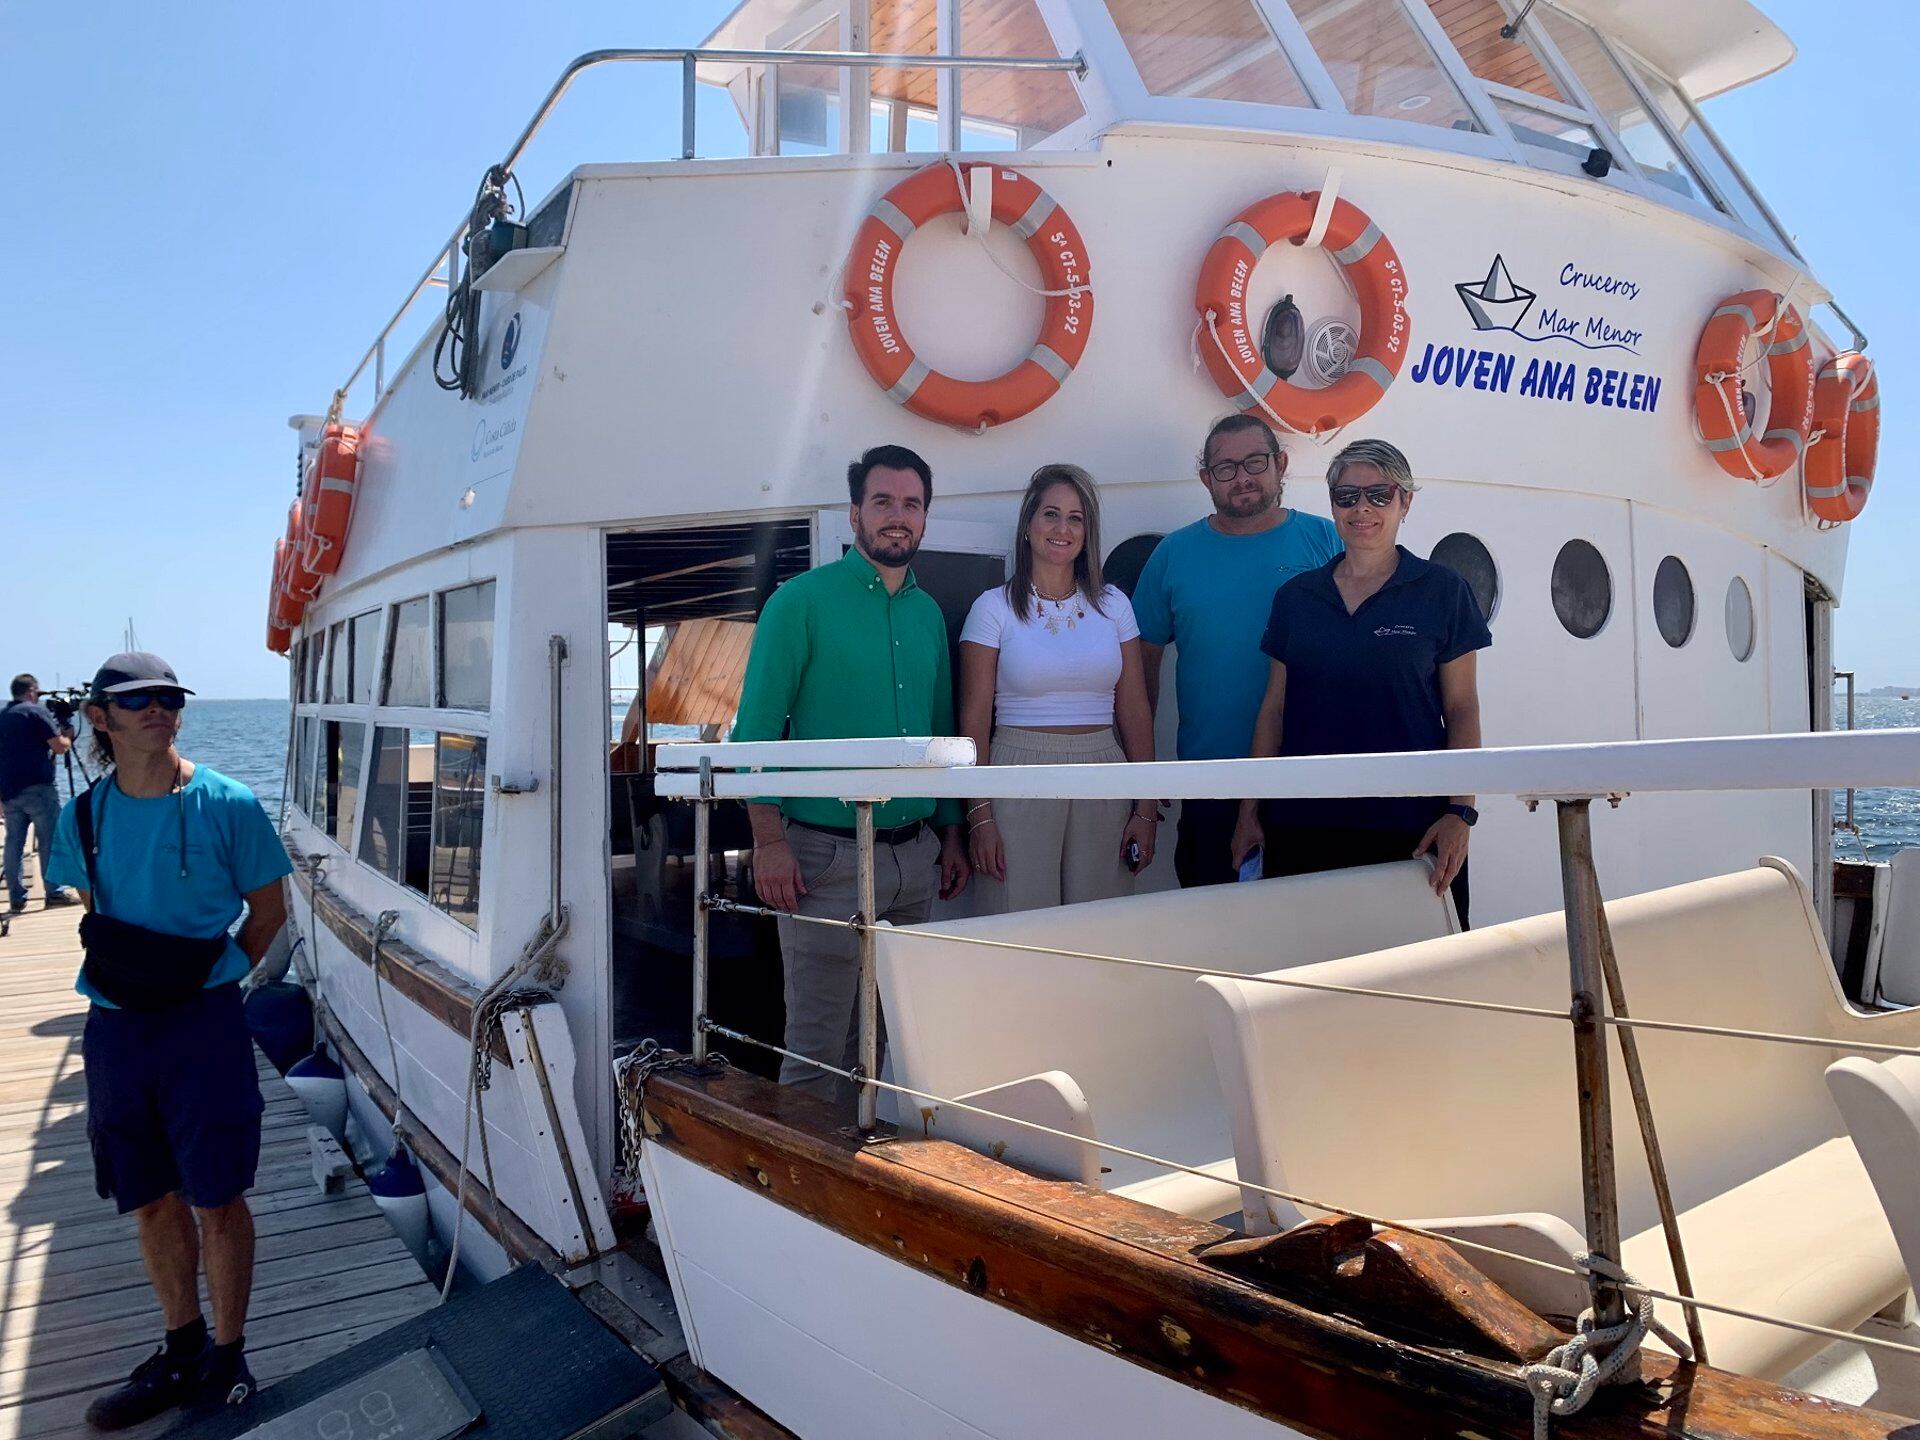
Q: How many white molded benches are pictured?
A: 3